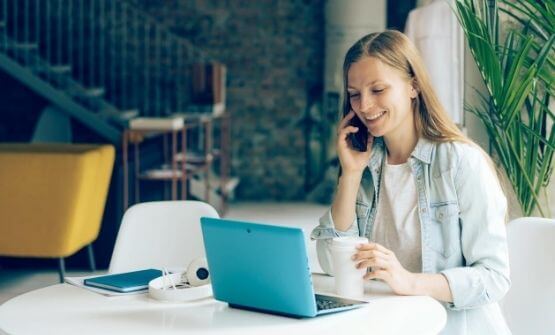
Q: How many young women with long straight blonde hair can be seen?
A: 1